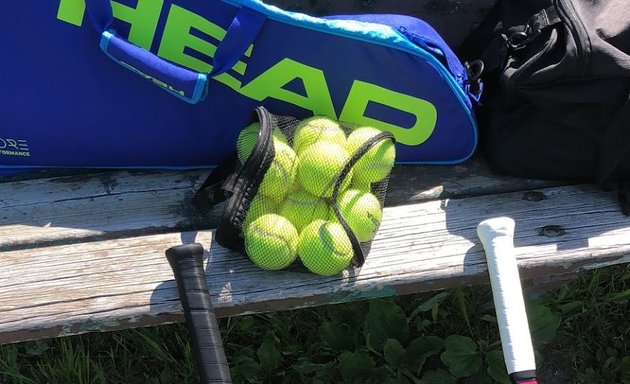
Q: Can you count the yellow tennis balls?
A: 10